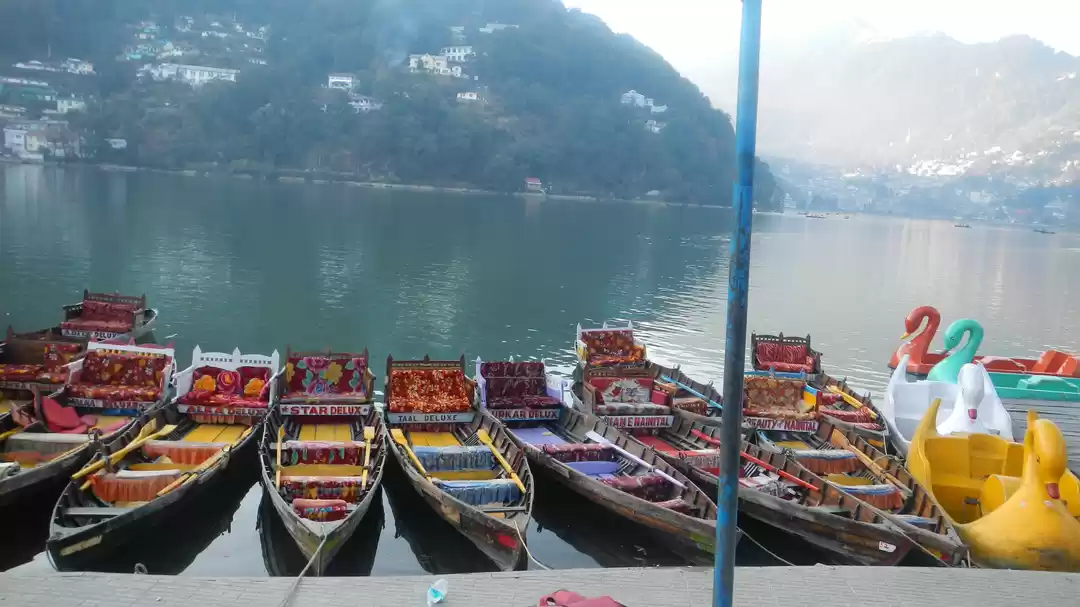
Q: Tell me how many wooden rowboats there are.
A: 11